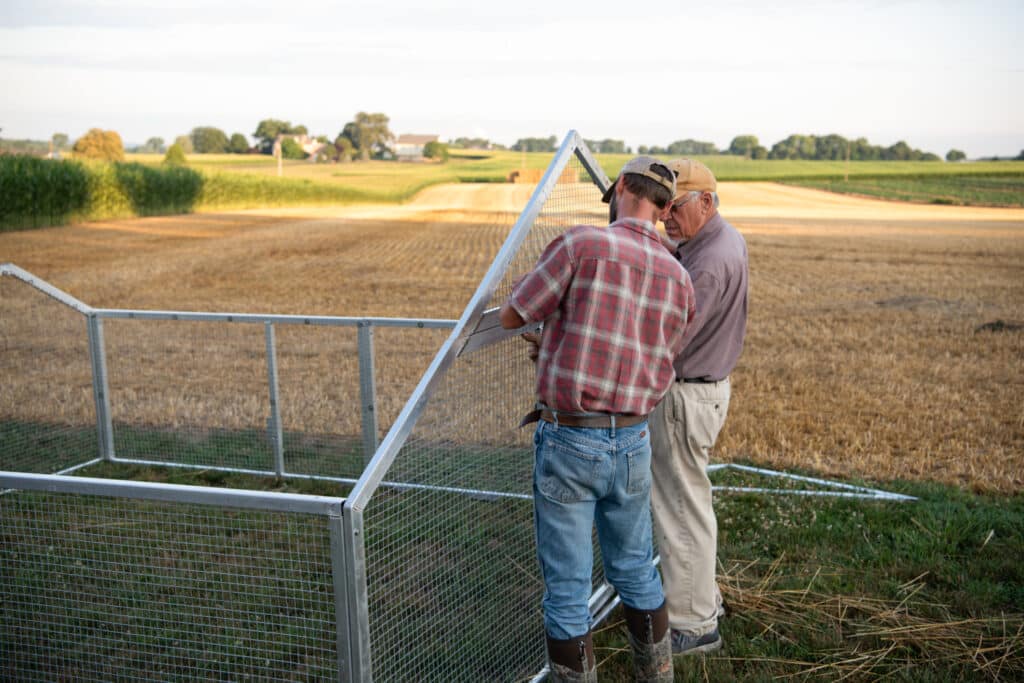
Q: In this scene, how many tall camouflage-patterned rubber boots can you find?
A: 2